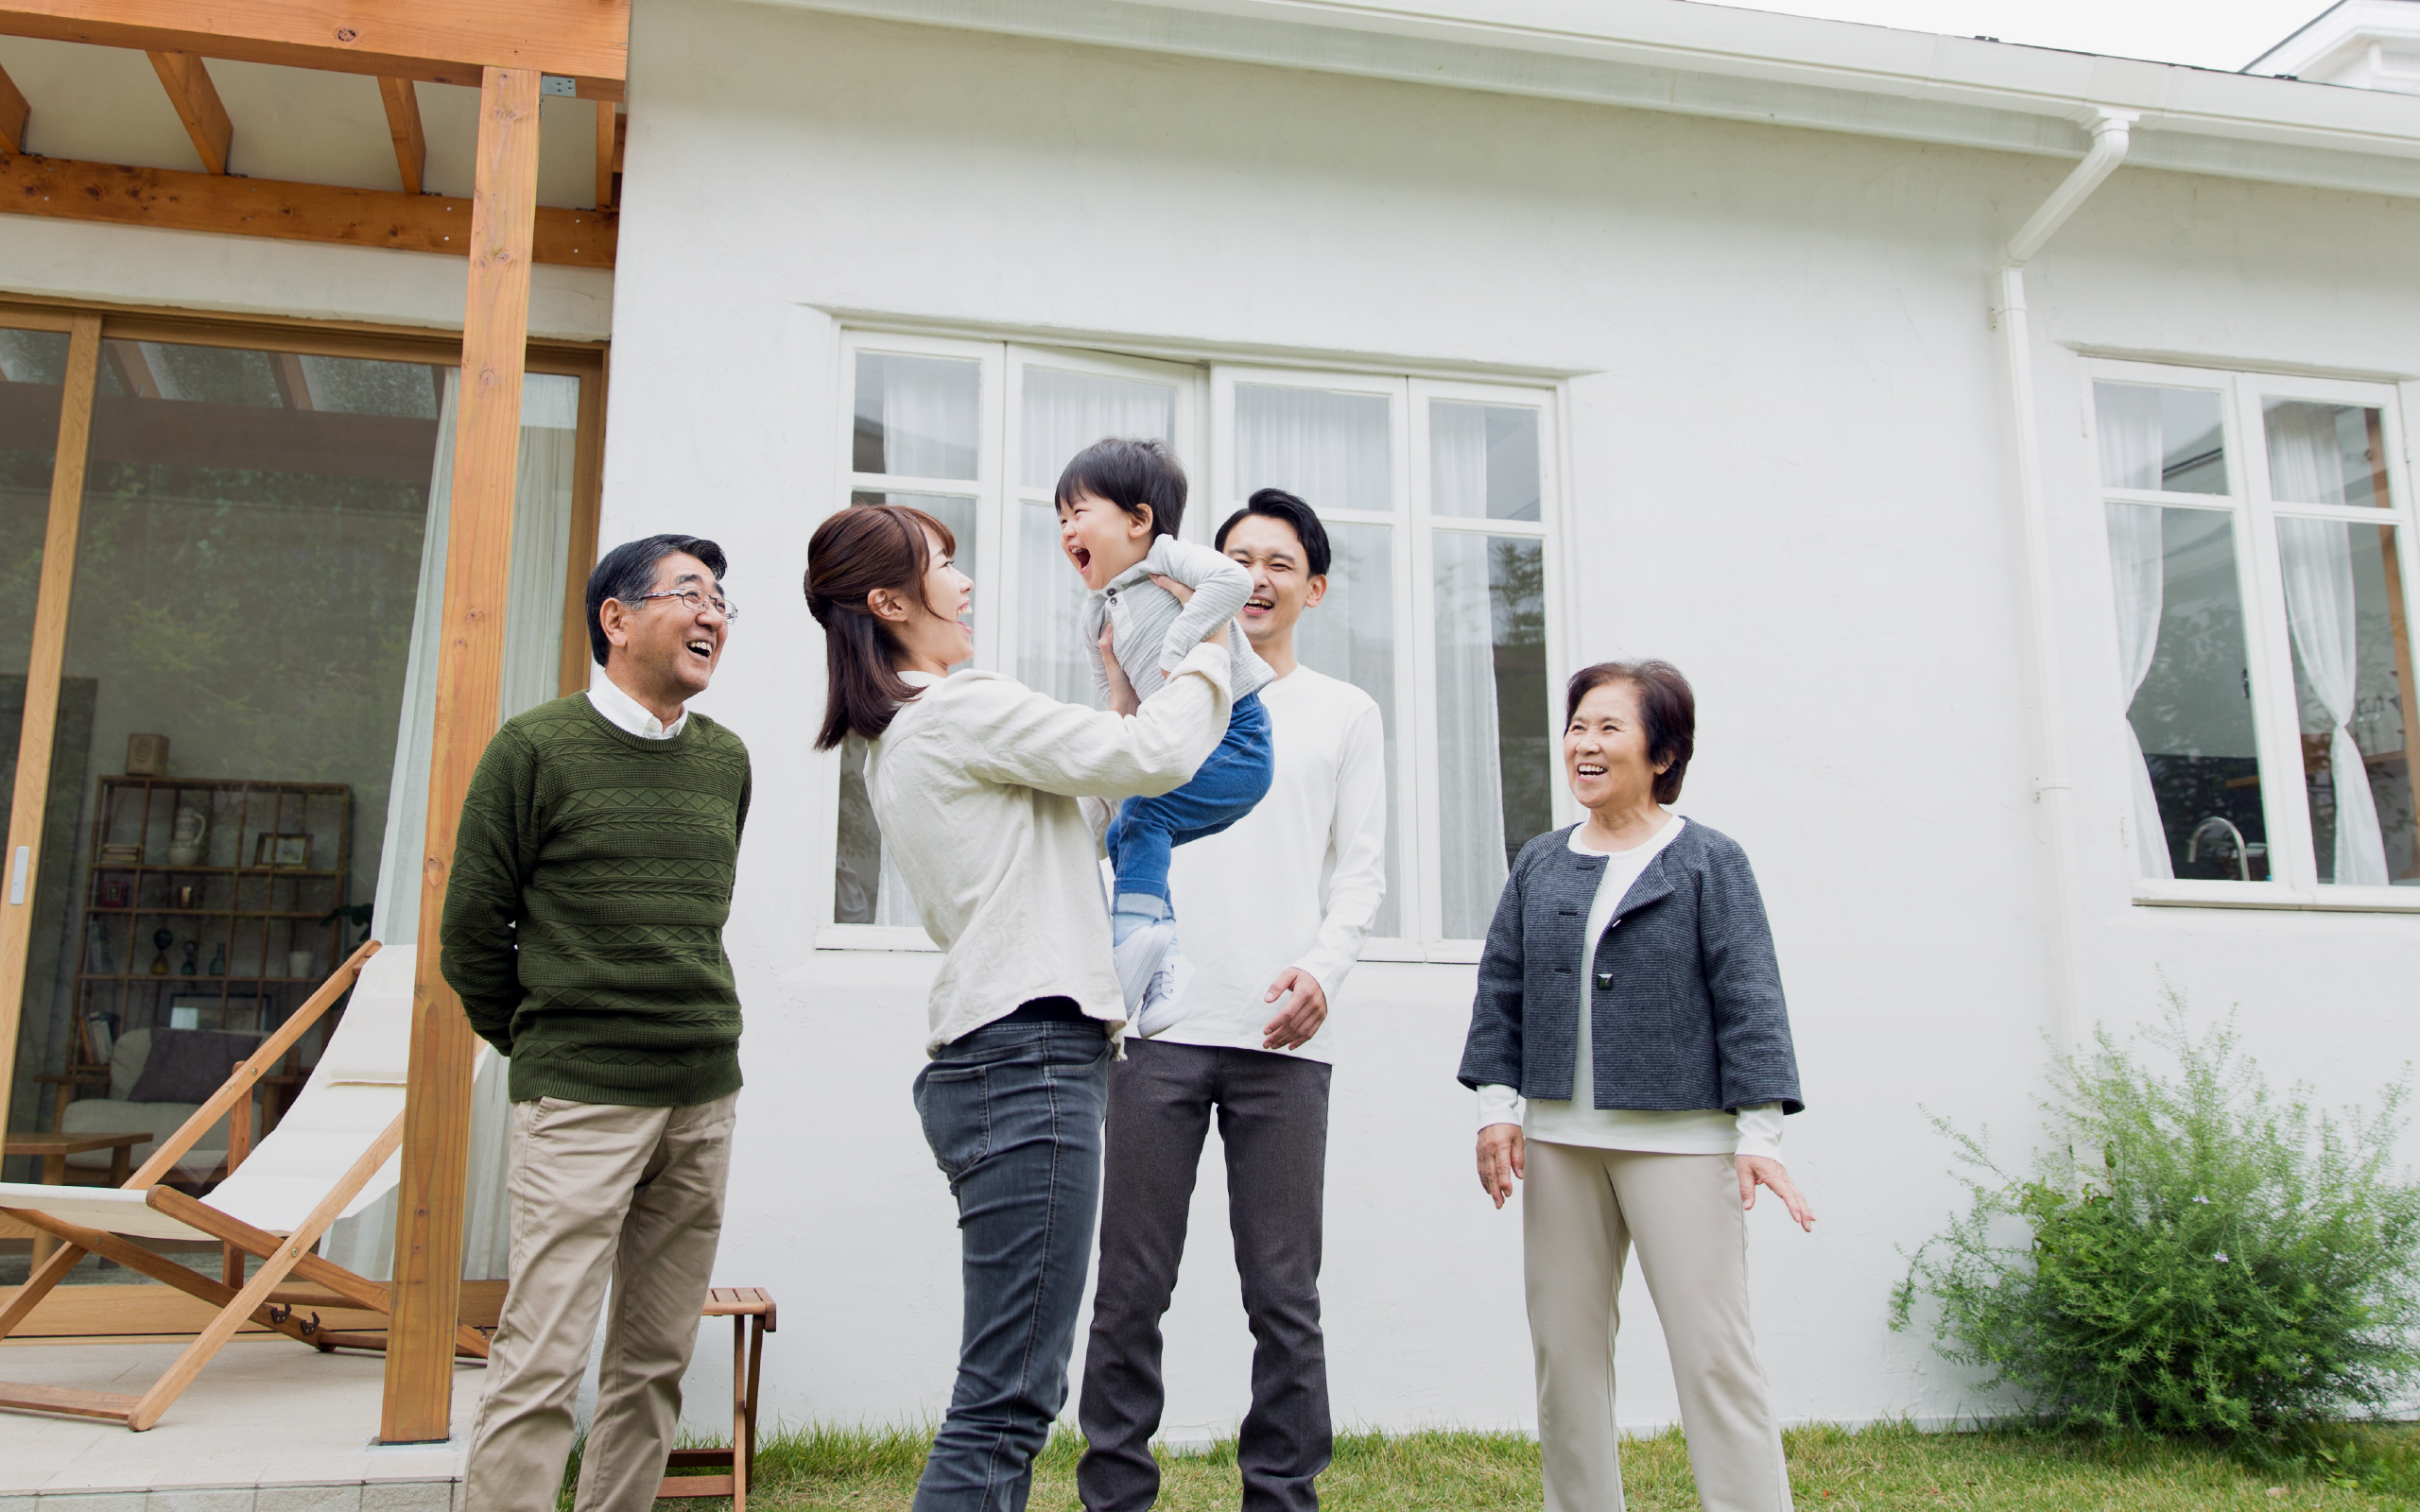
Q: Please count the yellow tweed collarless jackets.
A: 0